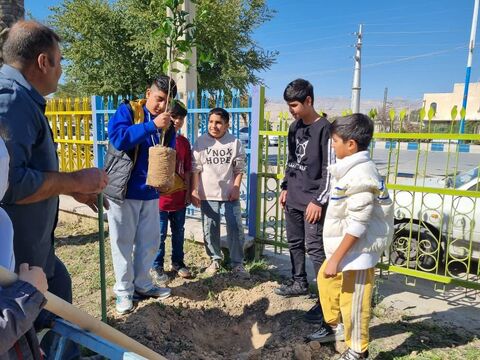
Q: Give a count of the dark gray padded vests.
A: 1